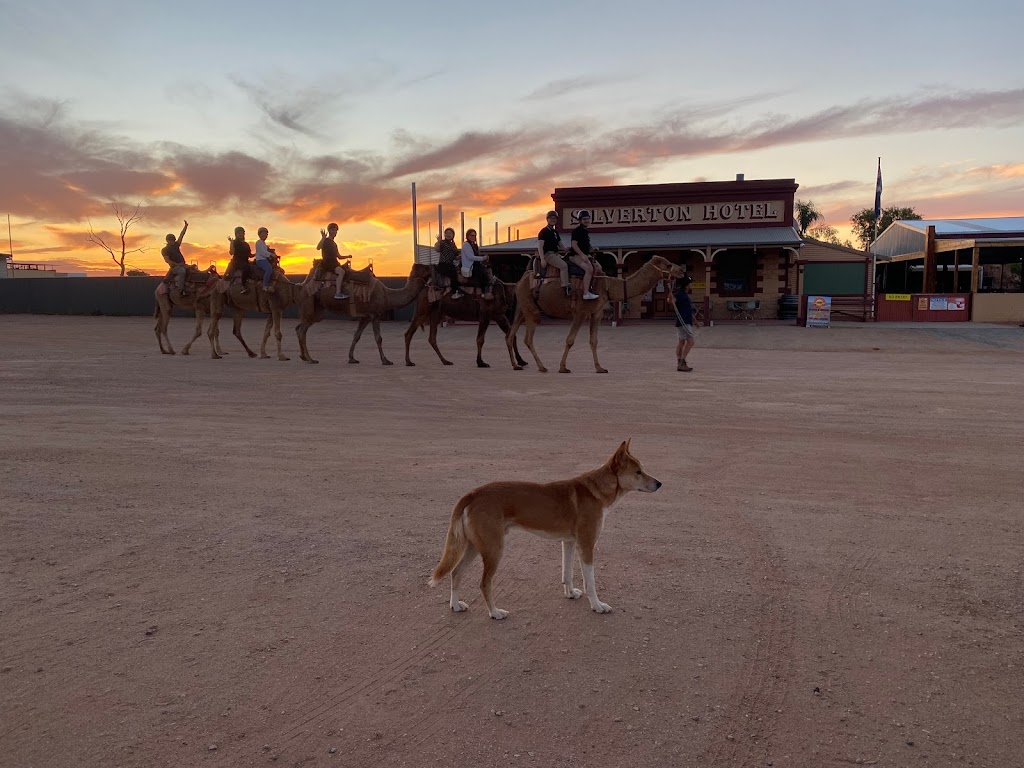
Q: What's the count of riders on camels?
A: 8